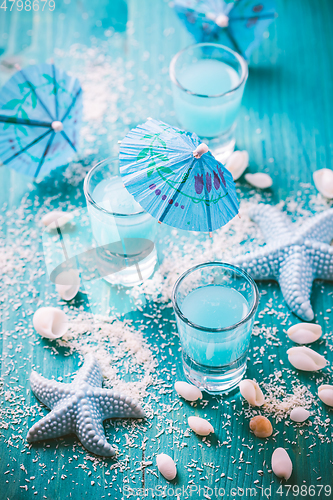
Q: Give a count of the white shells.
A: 15